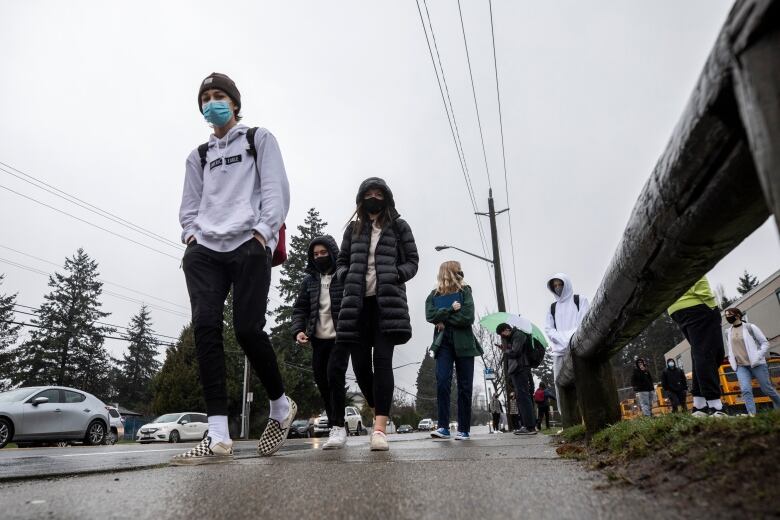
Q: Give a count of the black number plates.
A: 0